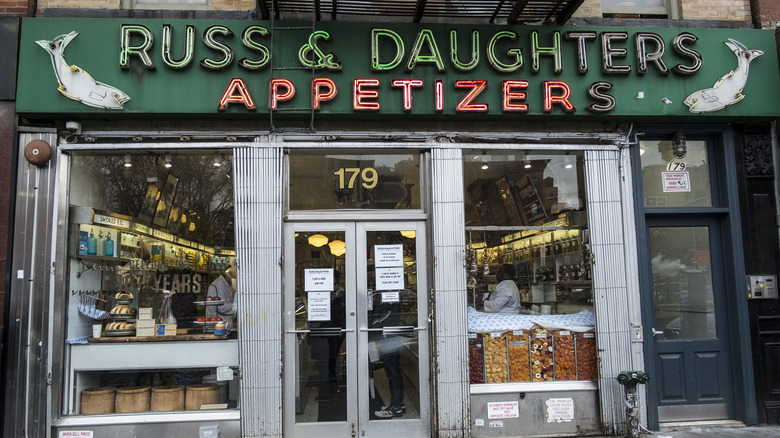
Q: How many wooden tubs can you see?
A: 4